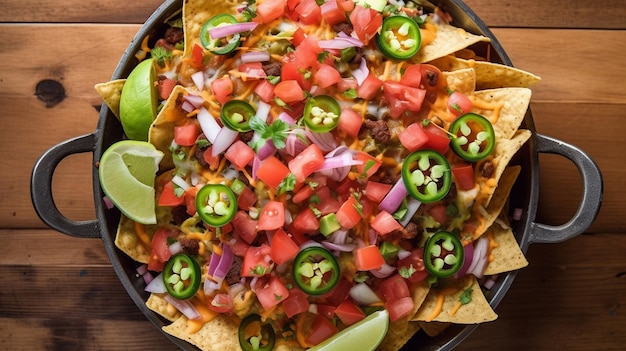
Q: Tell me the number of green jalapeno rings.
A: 11